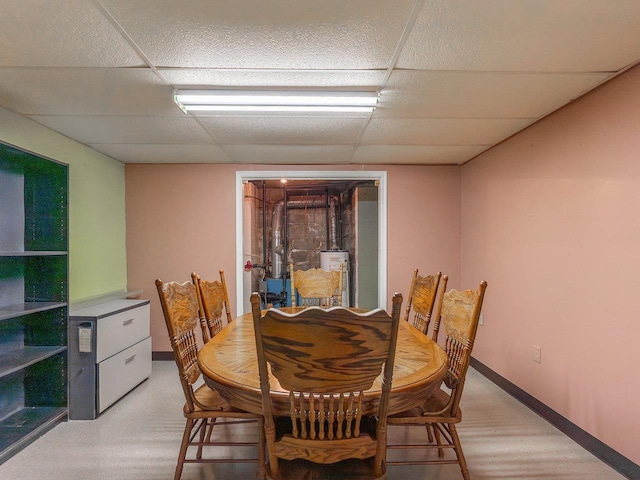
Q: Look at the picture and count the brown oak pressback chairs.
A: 6